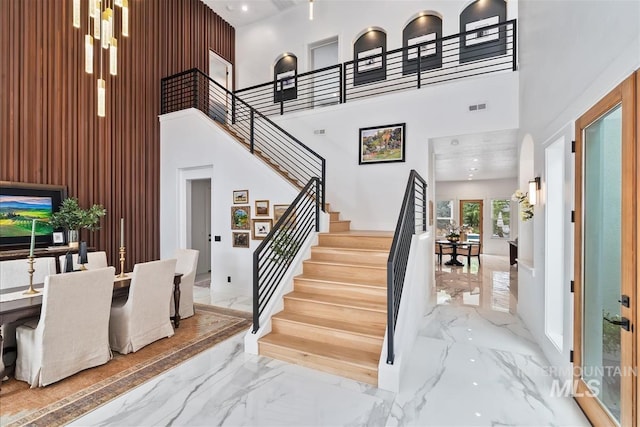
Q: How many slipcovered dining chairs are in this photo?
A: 5